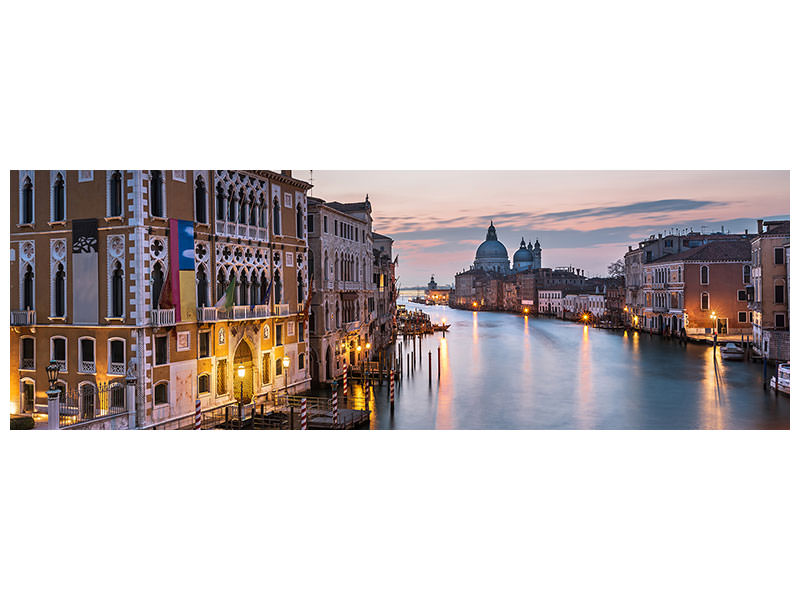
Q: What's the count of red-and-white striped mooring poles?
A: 6